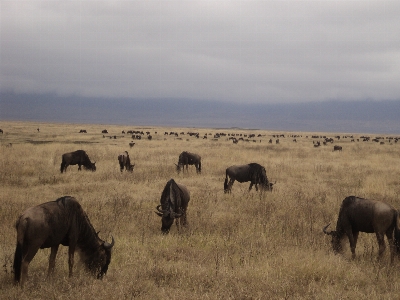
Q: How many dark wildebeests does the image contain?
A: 7